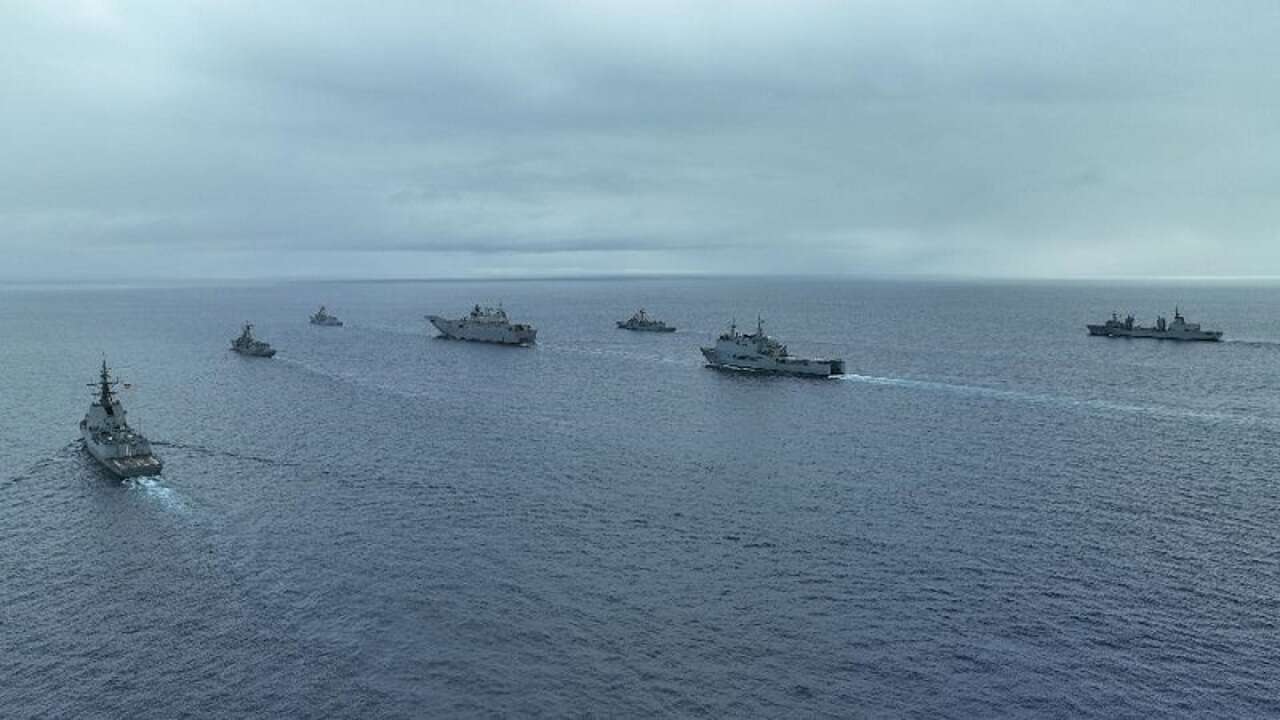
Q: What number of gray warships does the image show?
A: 7